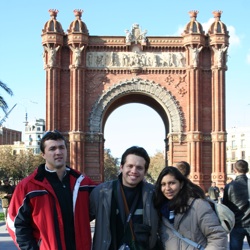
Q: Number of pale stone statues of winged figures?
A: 4